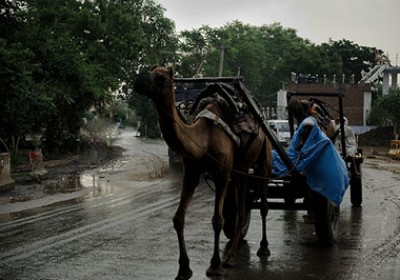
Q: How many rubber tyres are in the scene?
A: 3